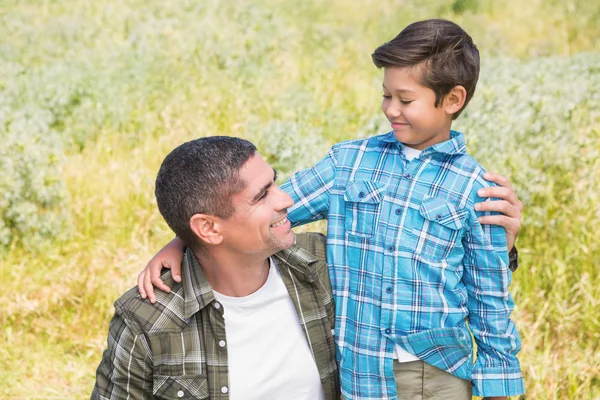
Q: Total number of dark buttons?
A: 7